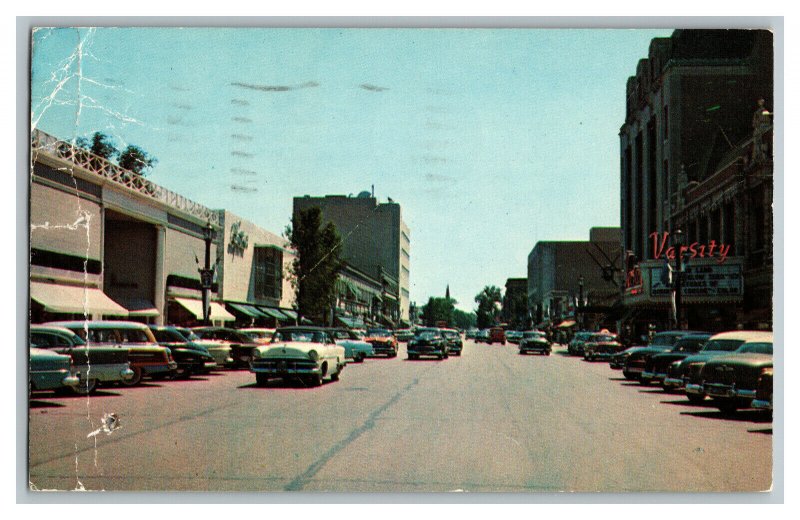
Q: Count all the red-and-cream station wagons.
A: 1